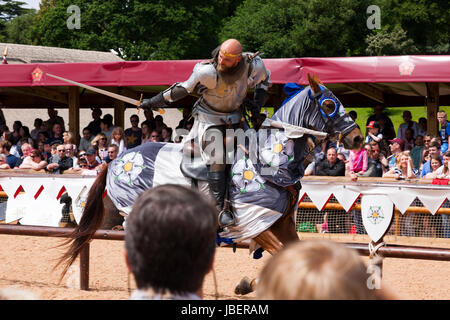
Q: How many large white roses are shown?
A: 3